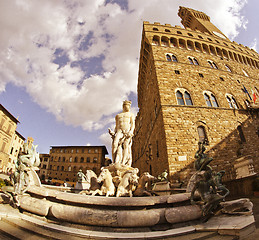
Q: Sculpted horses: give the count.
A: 4